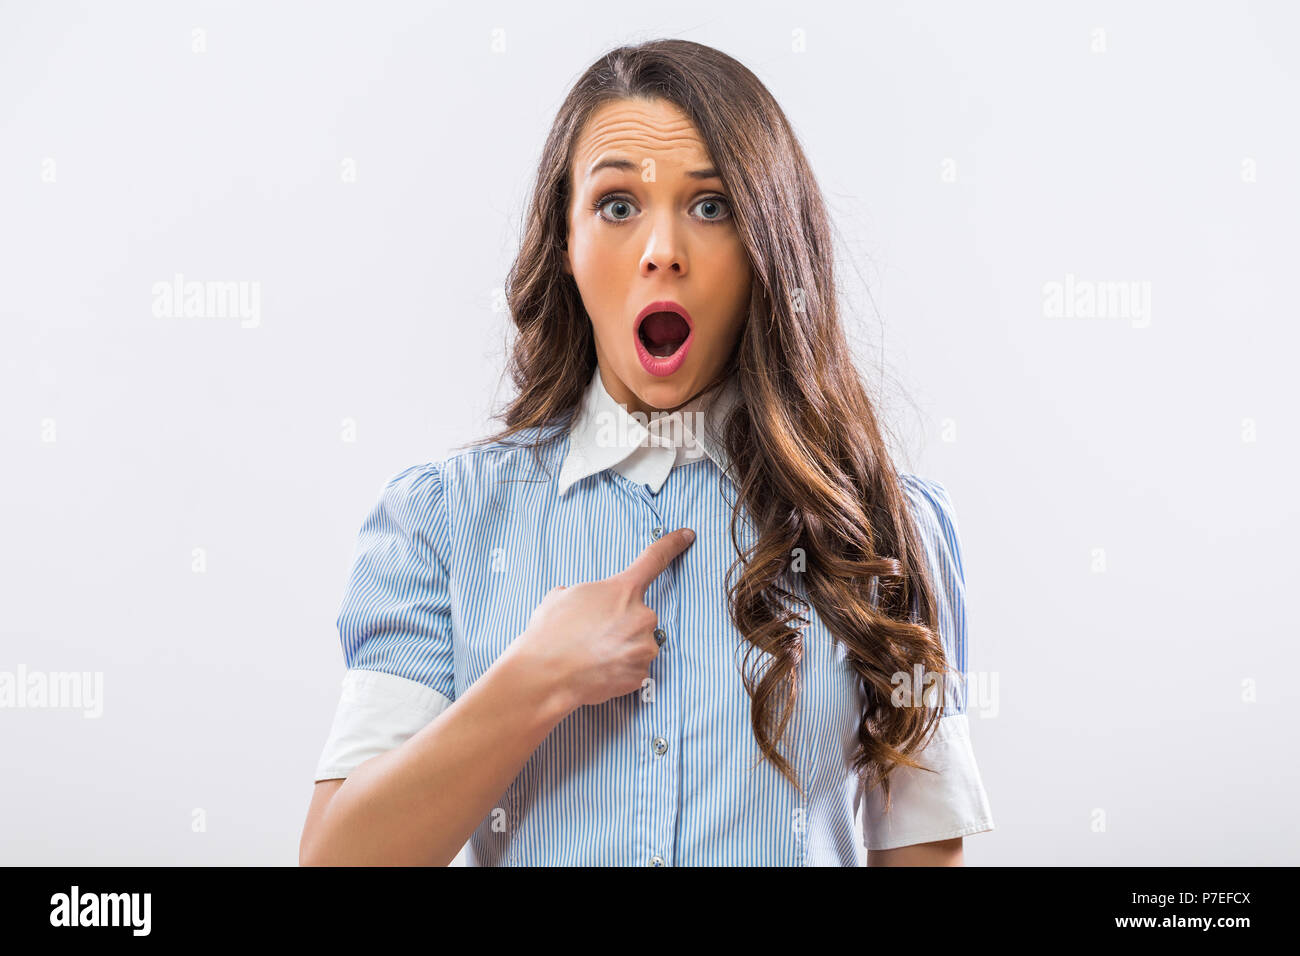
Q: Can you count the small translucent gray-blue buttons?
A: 4